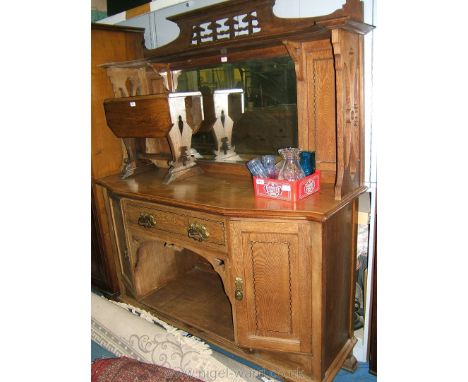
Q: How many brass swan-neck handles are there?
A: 2